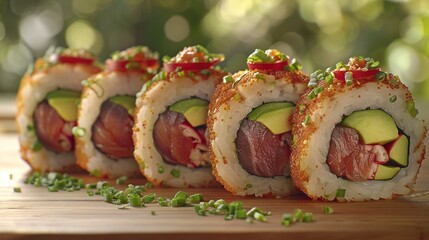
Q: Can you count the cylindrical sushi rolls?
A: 5